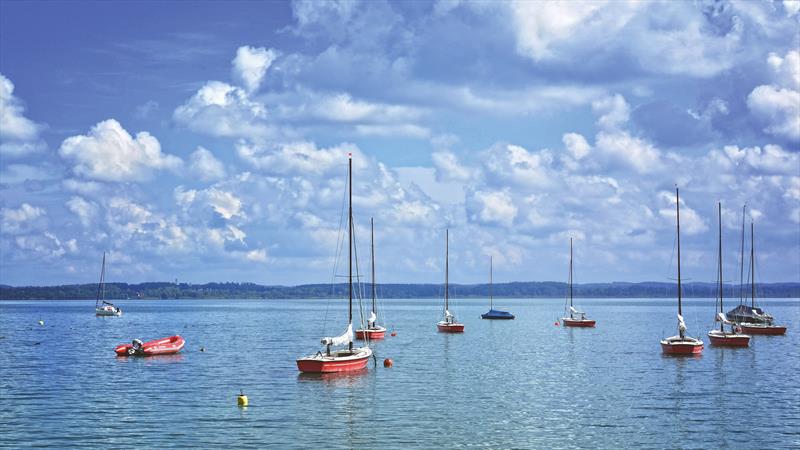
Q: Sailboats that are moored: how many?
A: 10